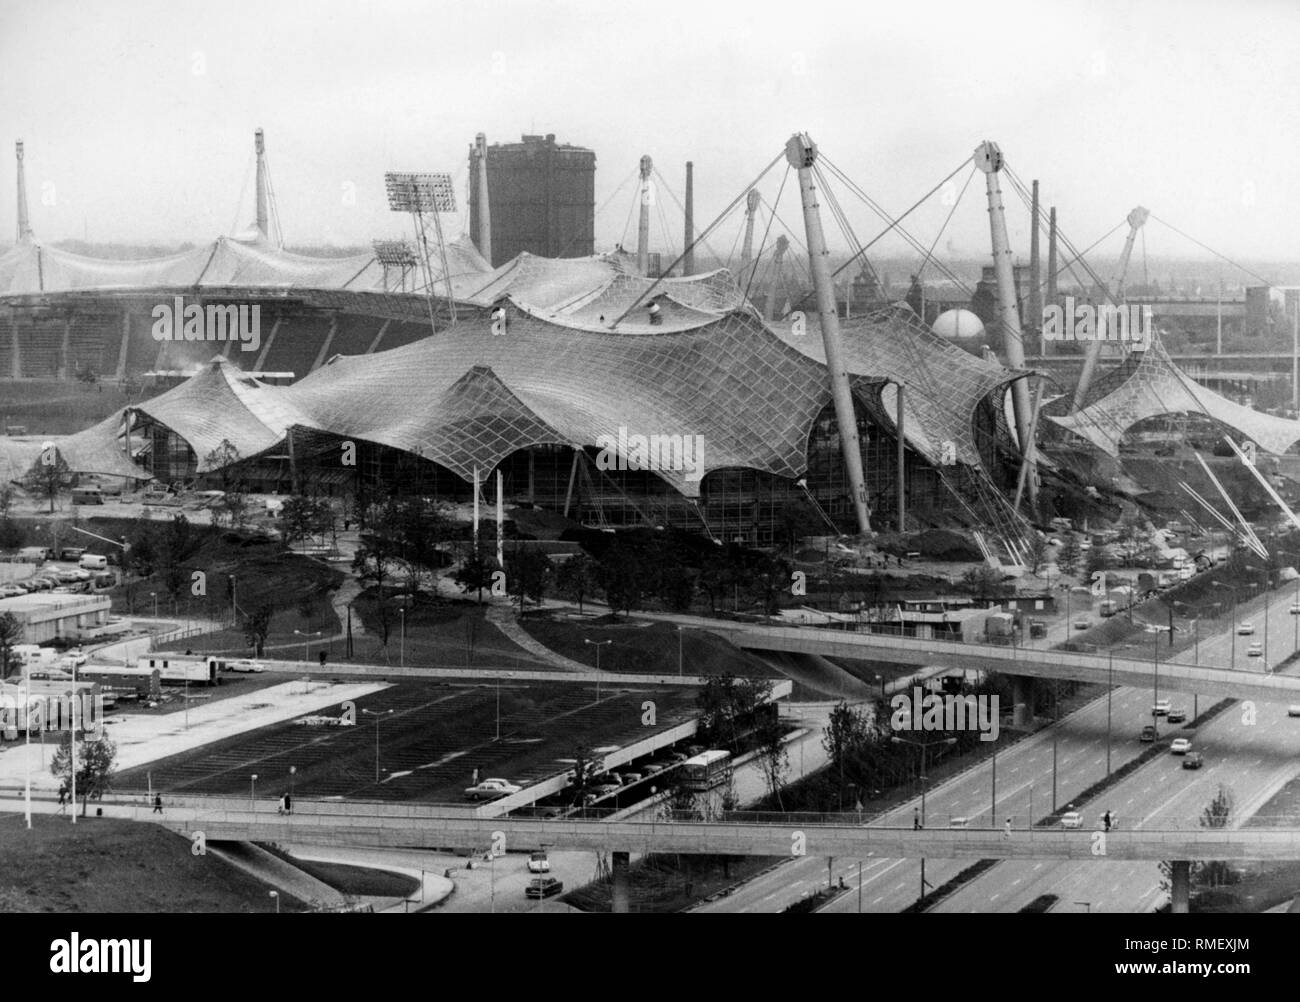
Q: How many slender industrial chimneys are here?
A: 3